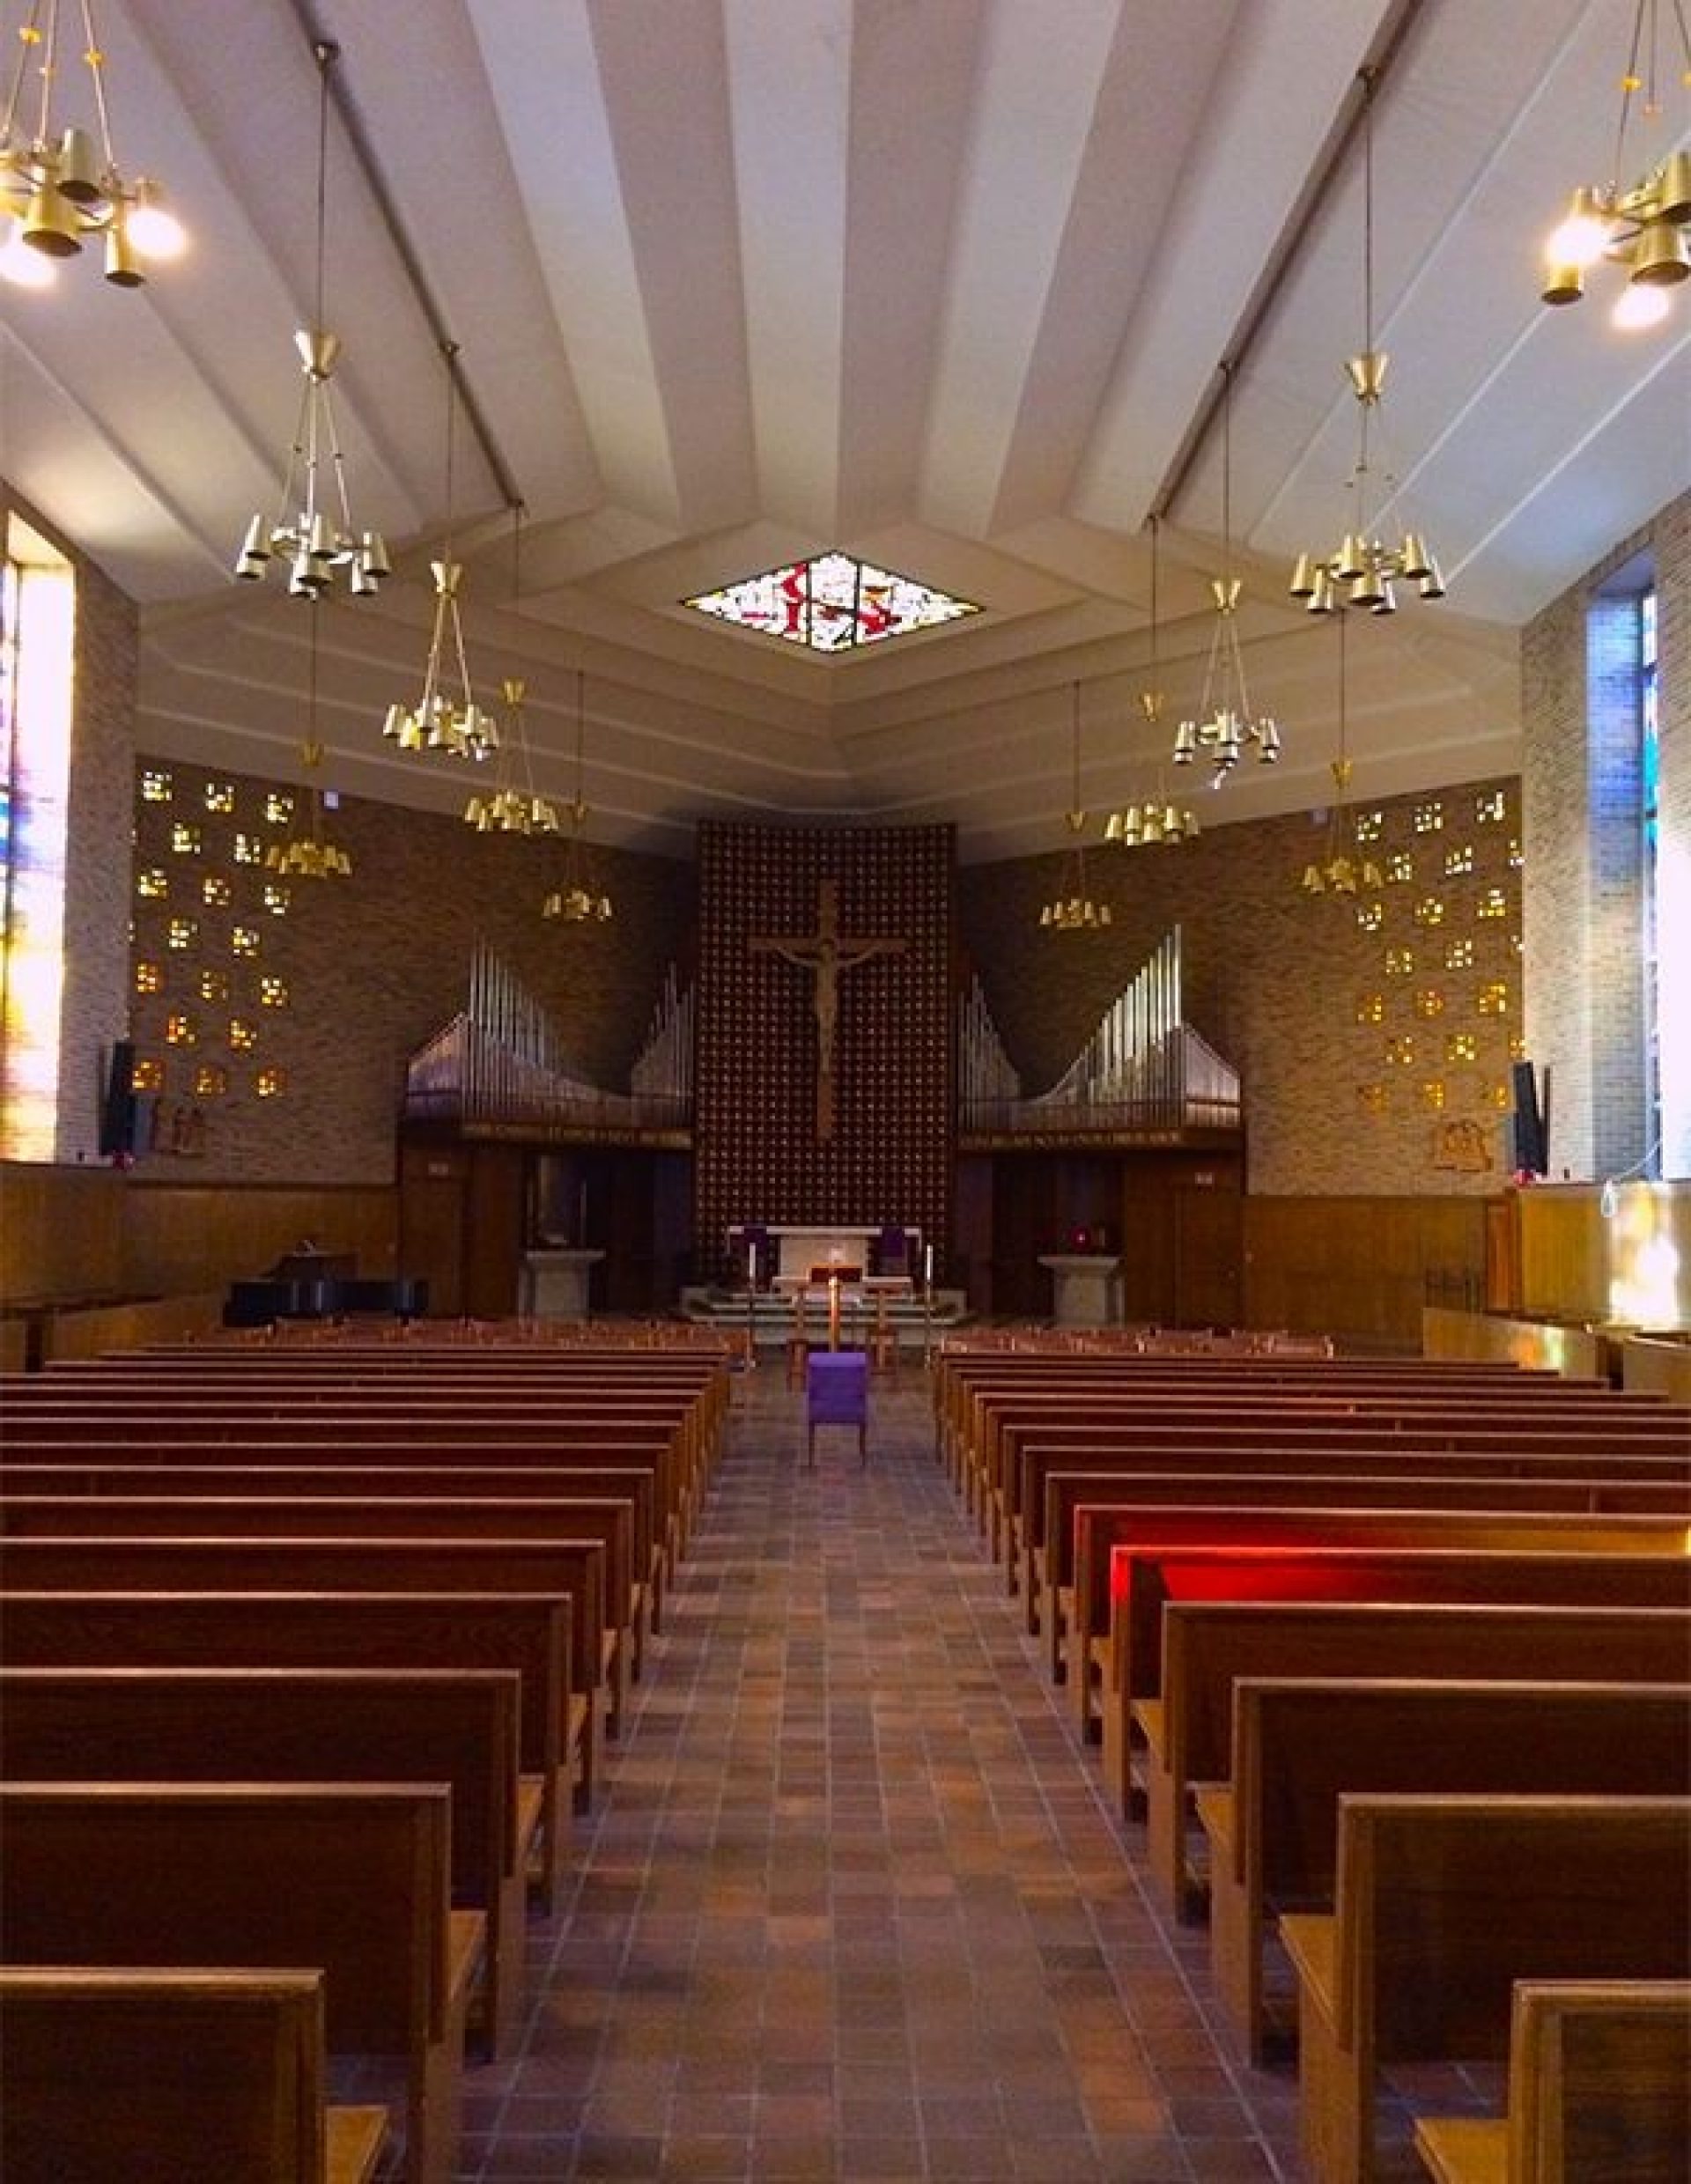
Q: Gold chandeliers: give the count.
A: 12